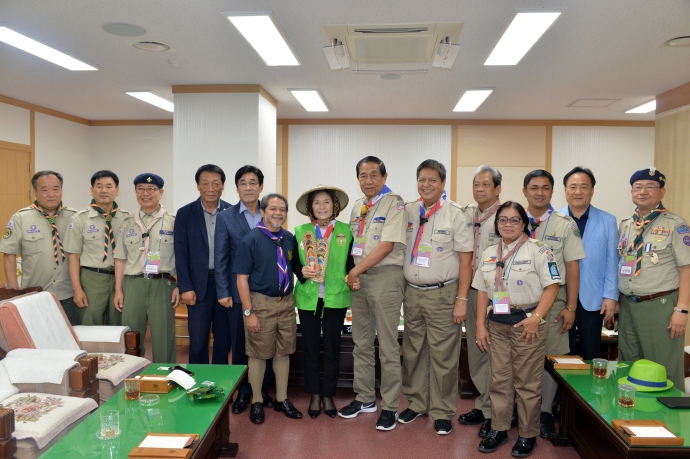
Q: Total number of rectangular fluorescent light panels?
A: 7